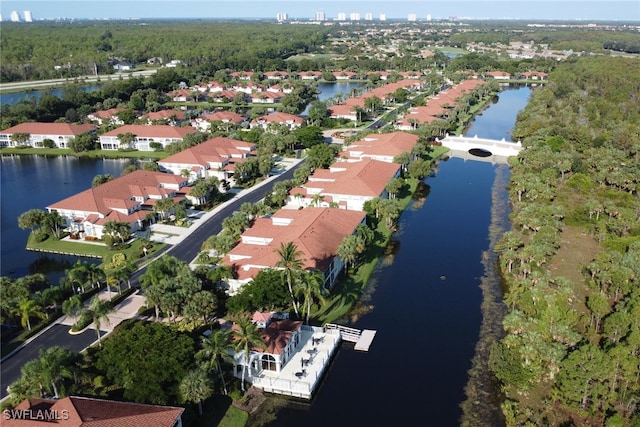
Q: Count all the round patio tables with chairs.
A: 4